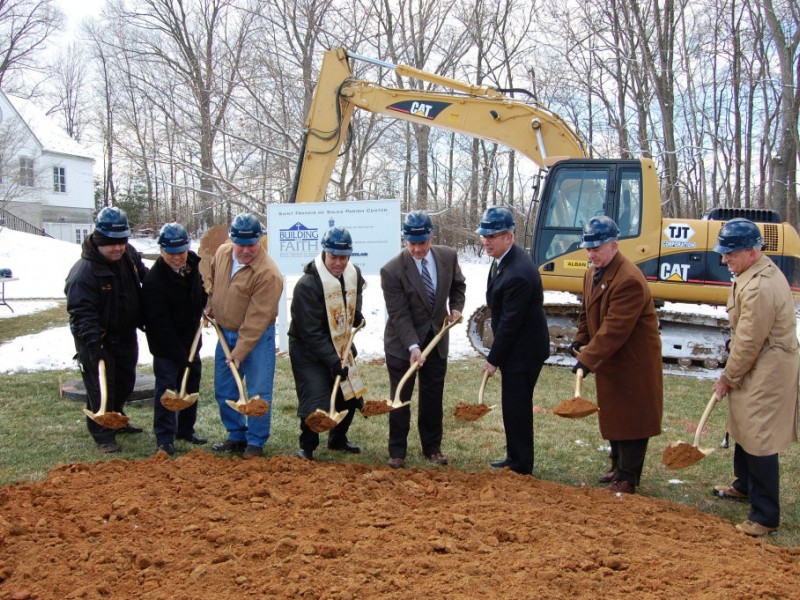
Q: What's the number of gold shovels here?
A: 8